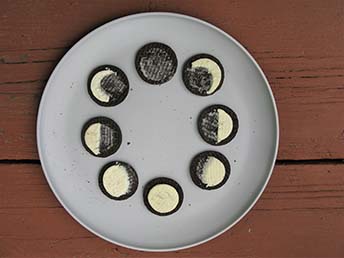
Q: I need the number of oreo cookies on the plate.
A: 8